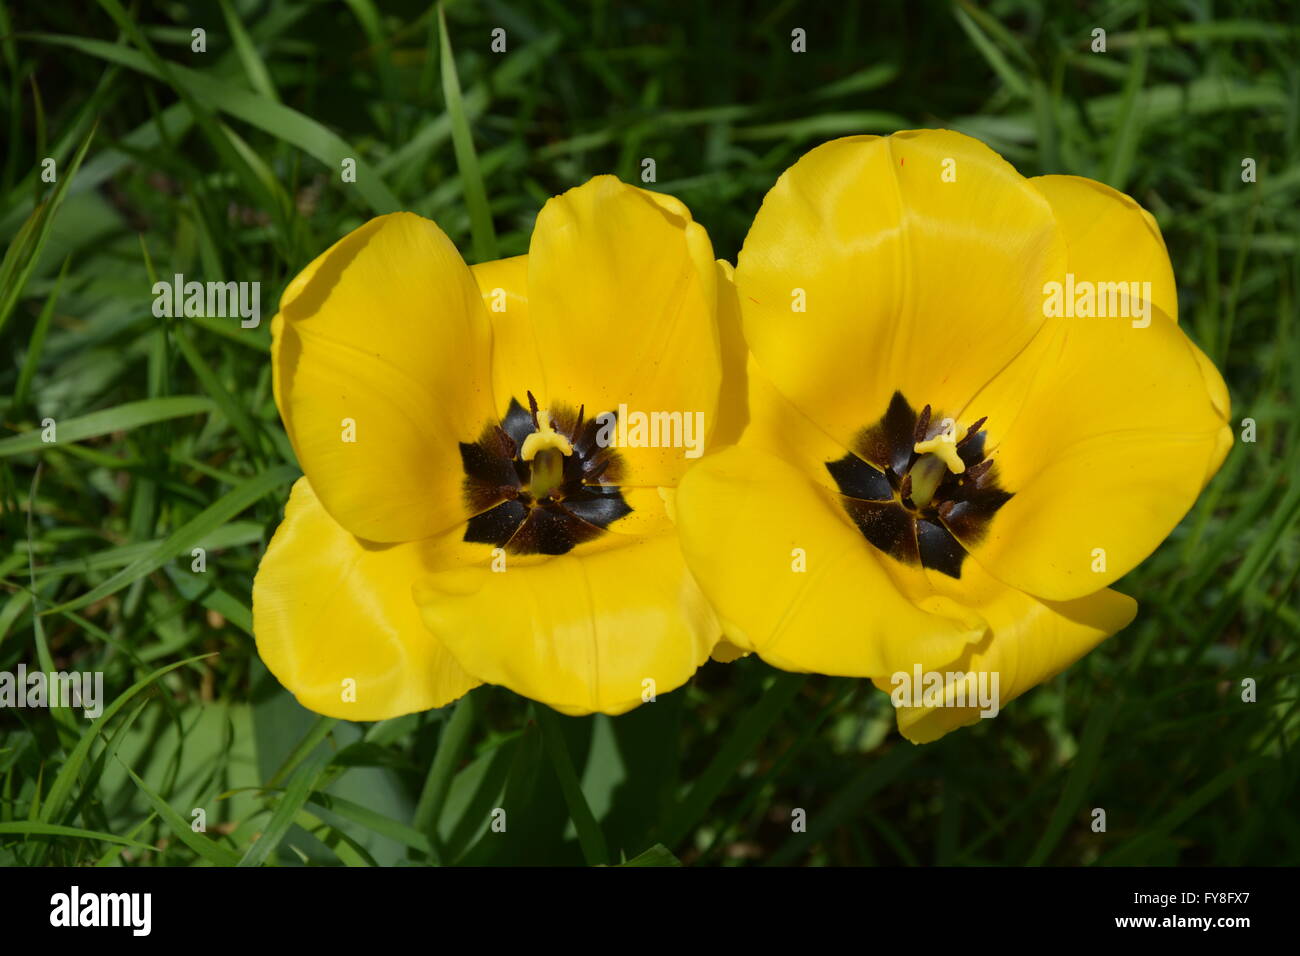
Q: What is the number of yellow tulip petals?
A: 12